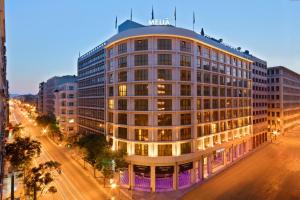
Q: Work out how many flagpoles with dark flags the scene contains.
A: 5